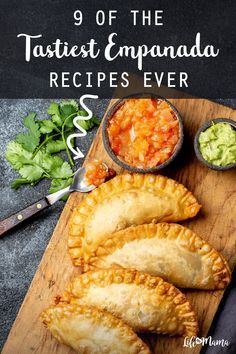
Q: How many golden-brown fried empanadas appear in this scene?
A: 4